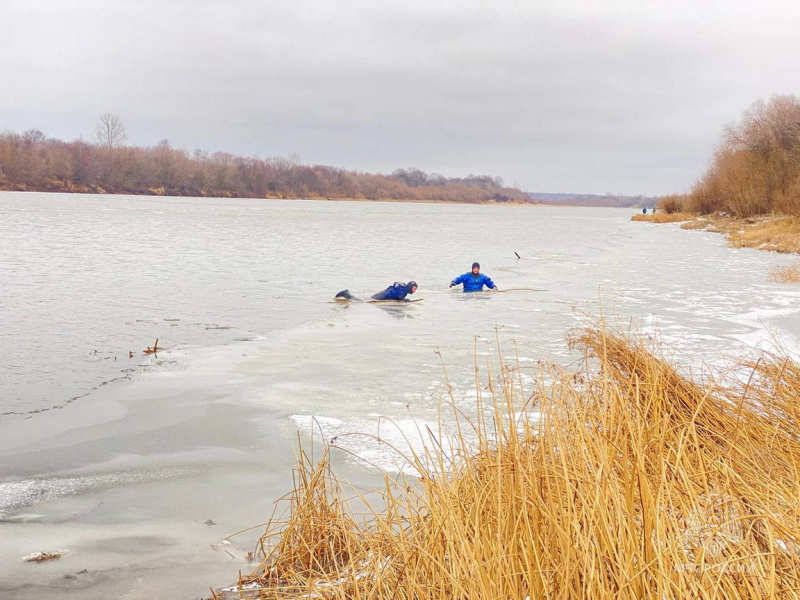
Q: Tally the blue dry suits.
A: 2